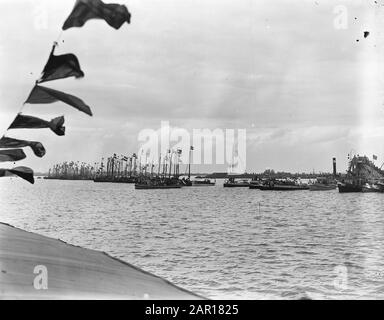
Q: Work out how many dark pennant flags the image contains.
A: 7